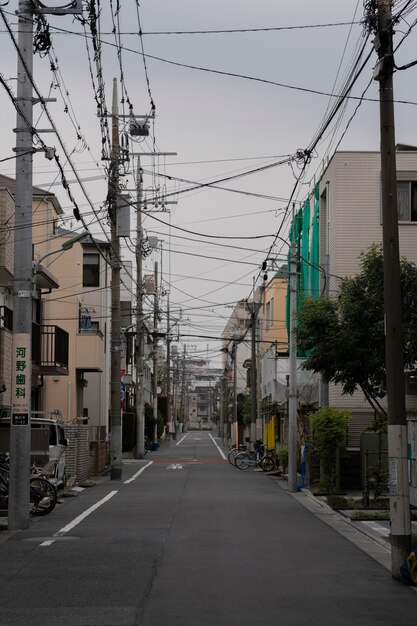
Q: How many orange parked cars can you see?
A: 0